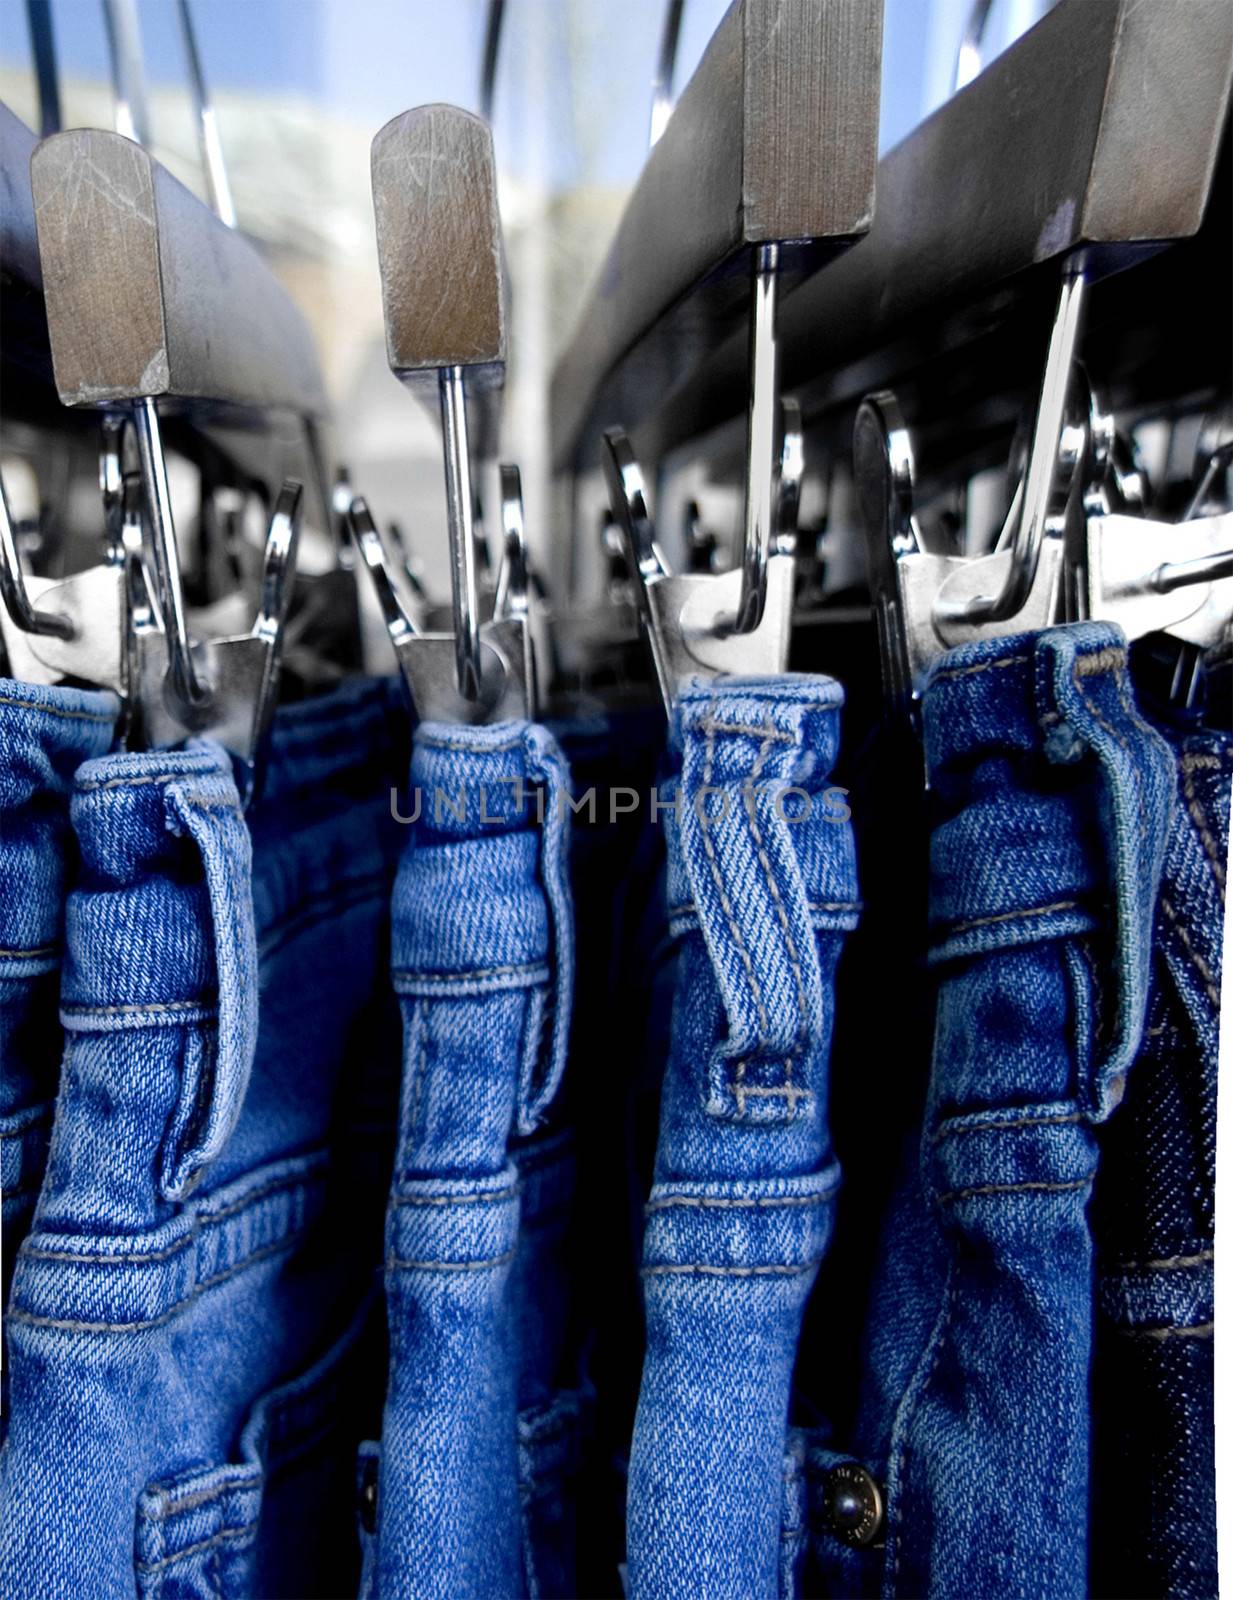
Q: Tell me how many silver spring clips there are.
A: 6